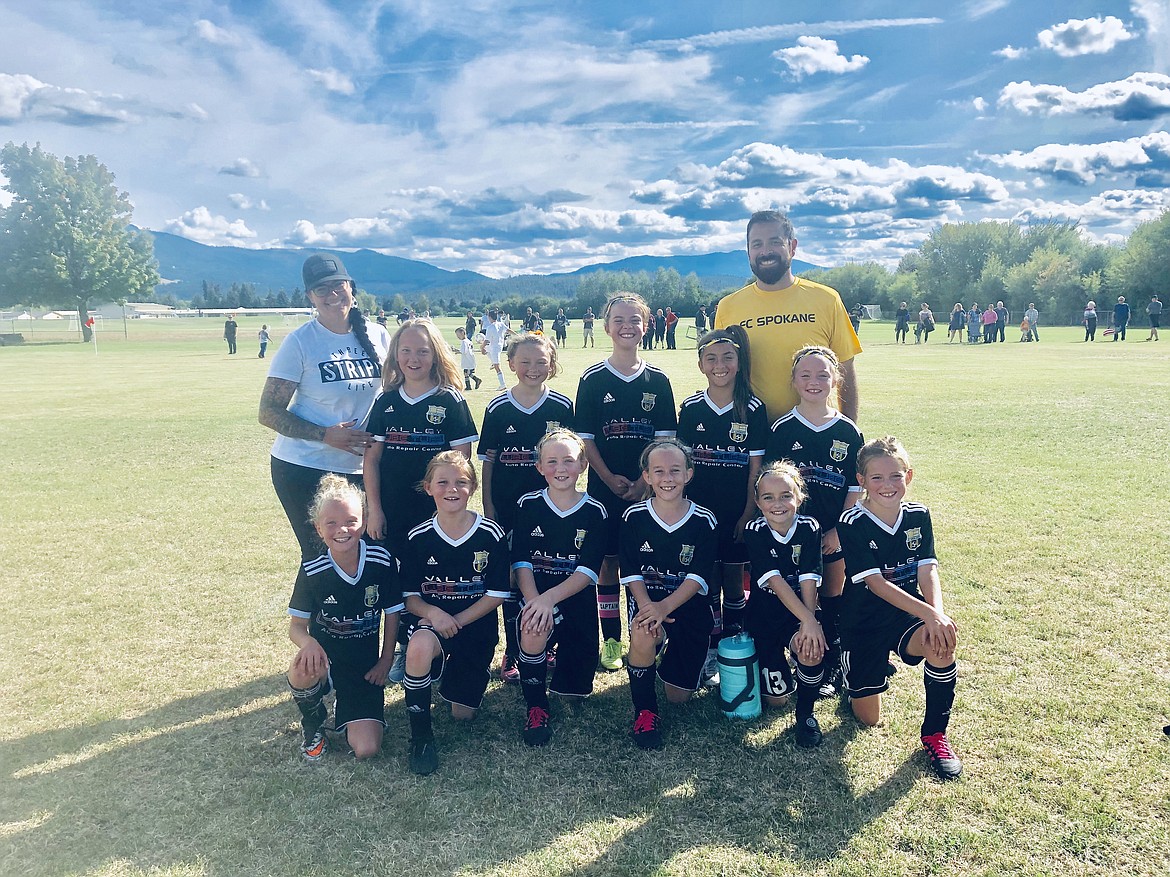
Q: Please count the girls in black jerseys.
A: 11